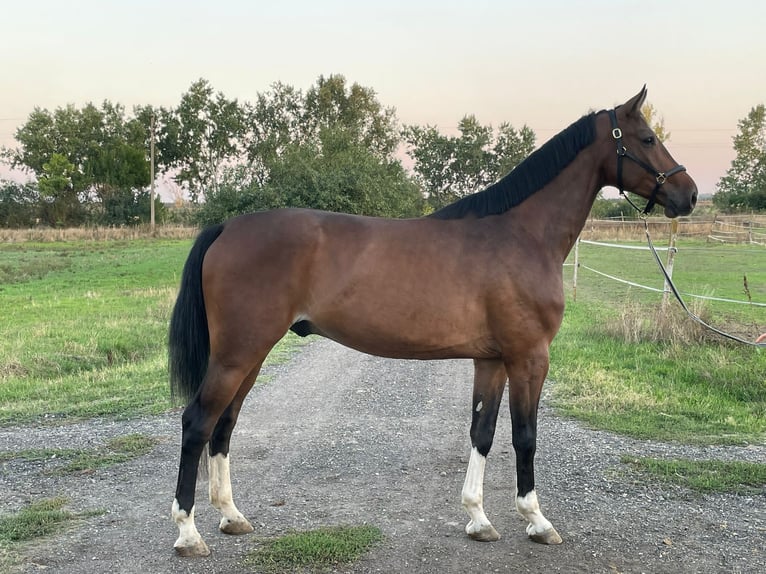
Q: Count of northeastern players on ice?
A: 0